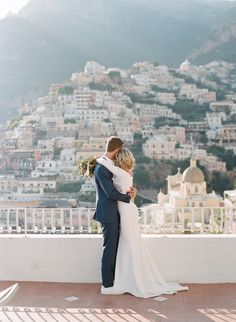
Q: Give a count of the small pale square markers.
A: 2